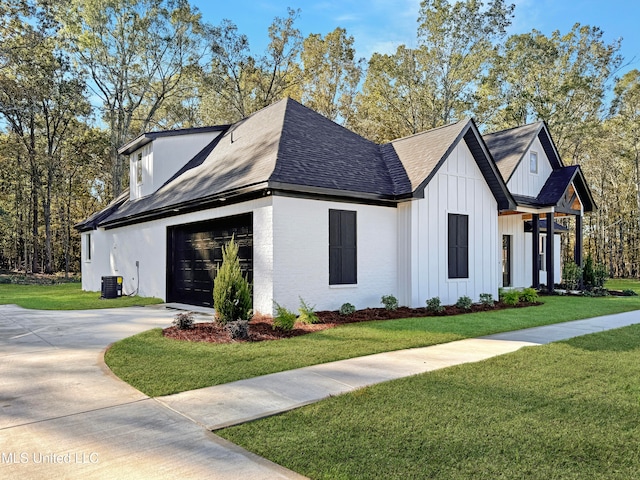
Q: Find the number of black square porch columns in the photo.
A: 3